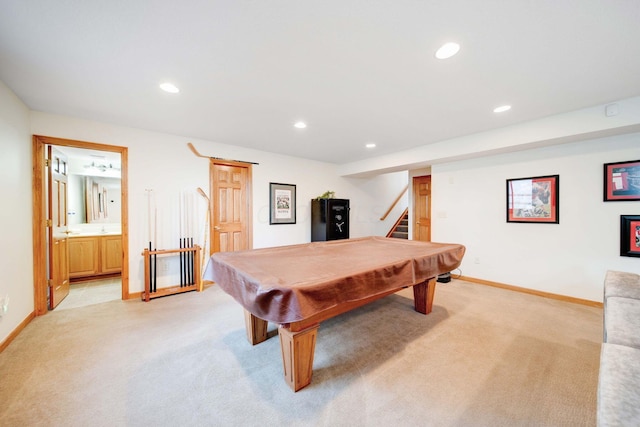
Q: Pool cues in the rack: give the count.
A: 6